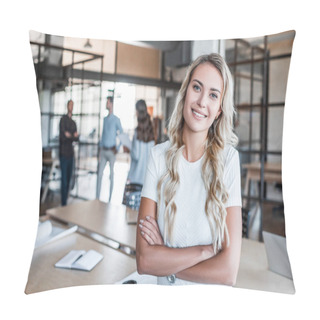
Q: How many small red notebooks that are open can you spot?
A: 0